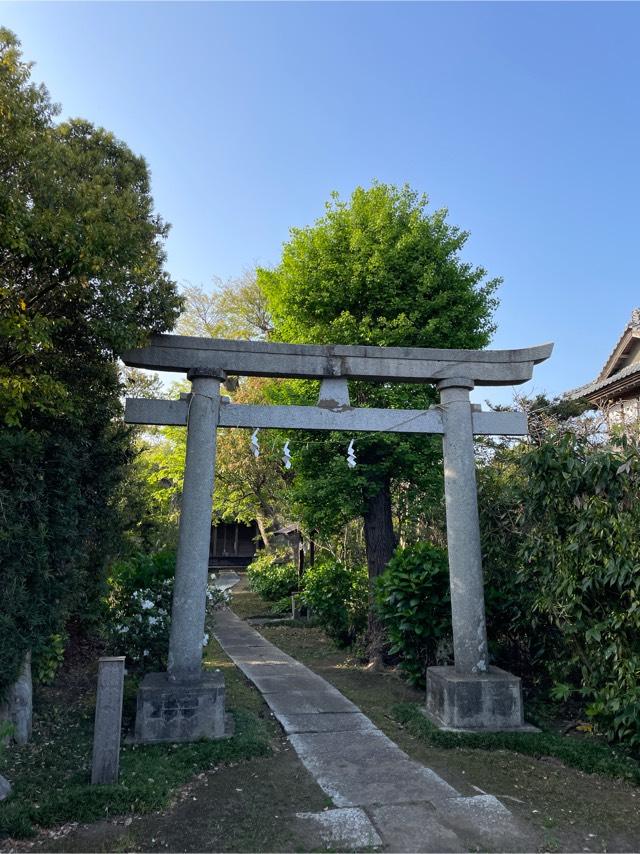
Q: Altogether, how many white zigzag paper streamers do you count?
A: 3